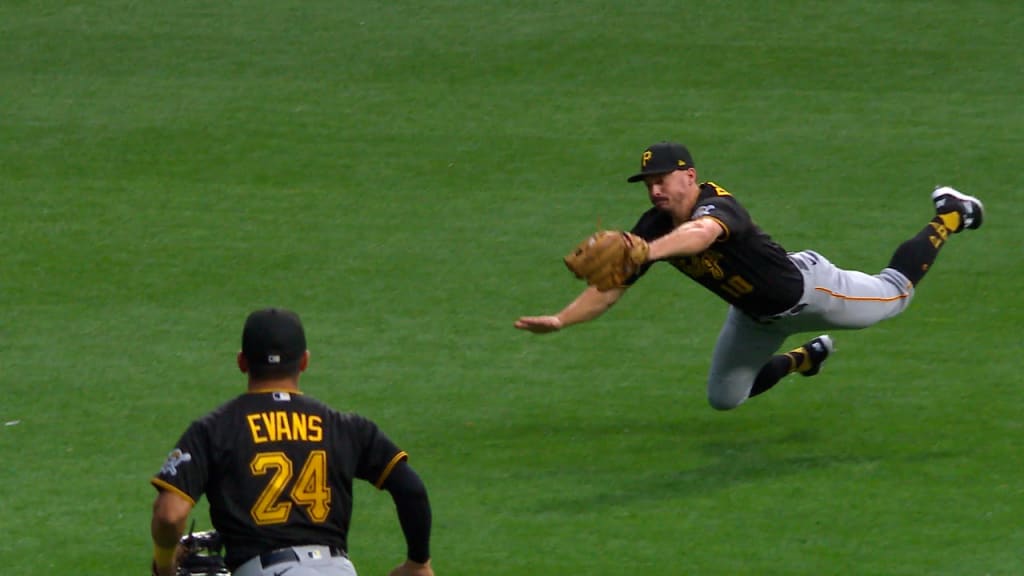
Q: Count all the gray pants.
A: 2